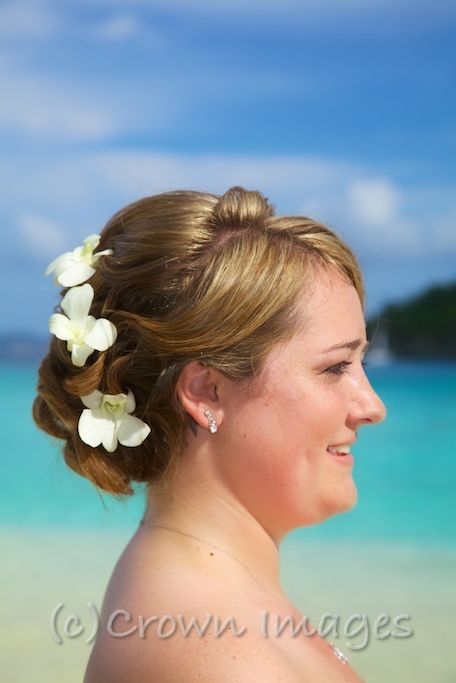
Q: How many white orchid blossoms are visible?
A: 3